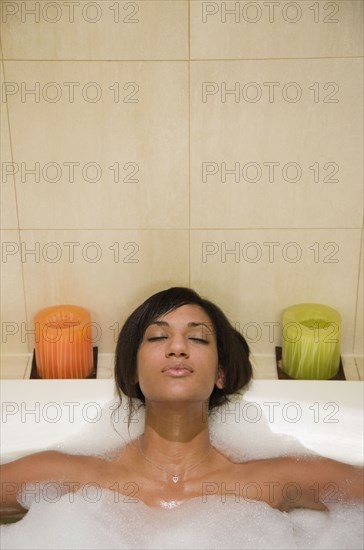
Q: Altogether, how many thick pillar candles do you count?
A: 2